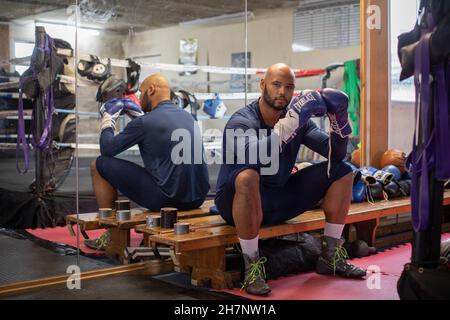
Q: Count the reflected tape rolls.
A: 3